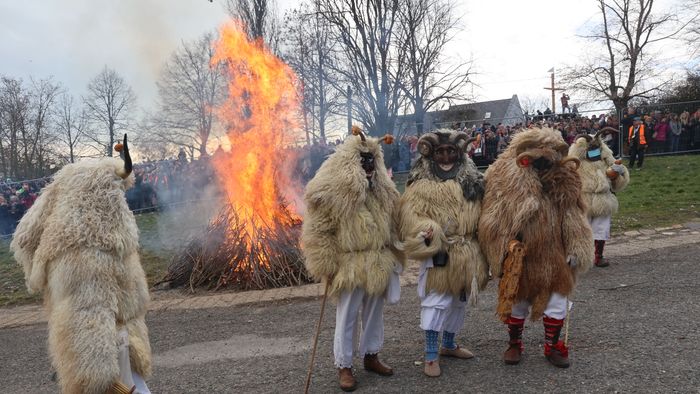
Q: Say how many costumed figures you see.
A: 5